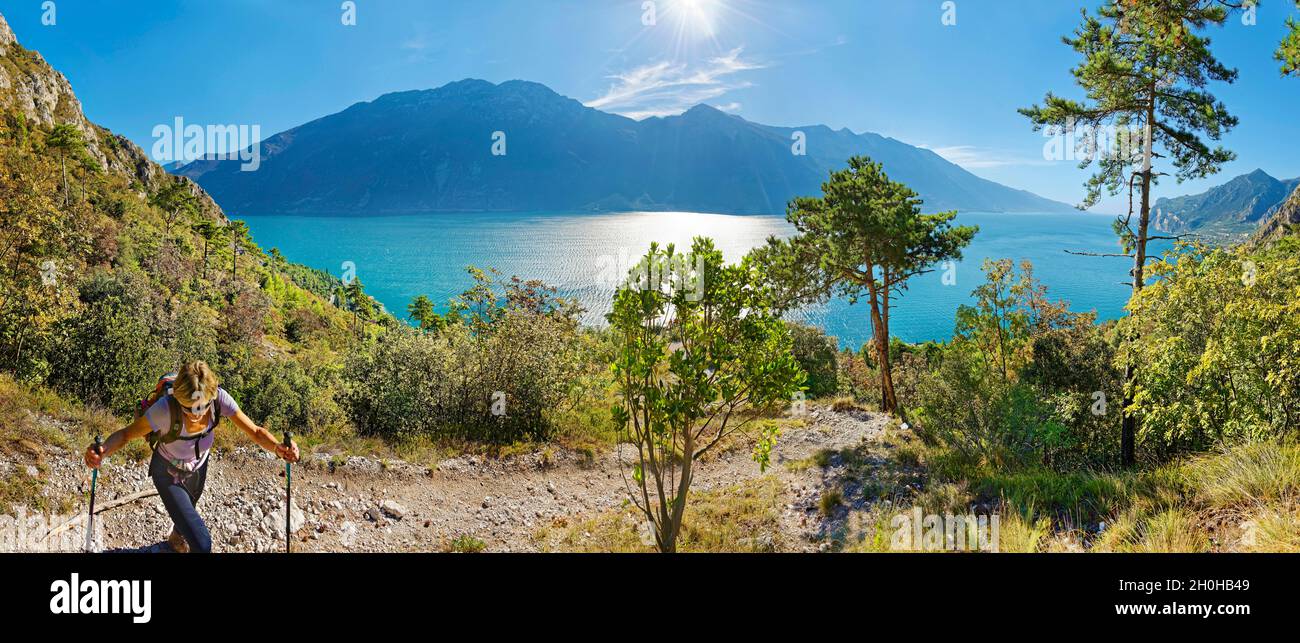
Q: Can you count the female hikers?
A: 1